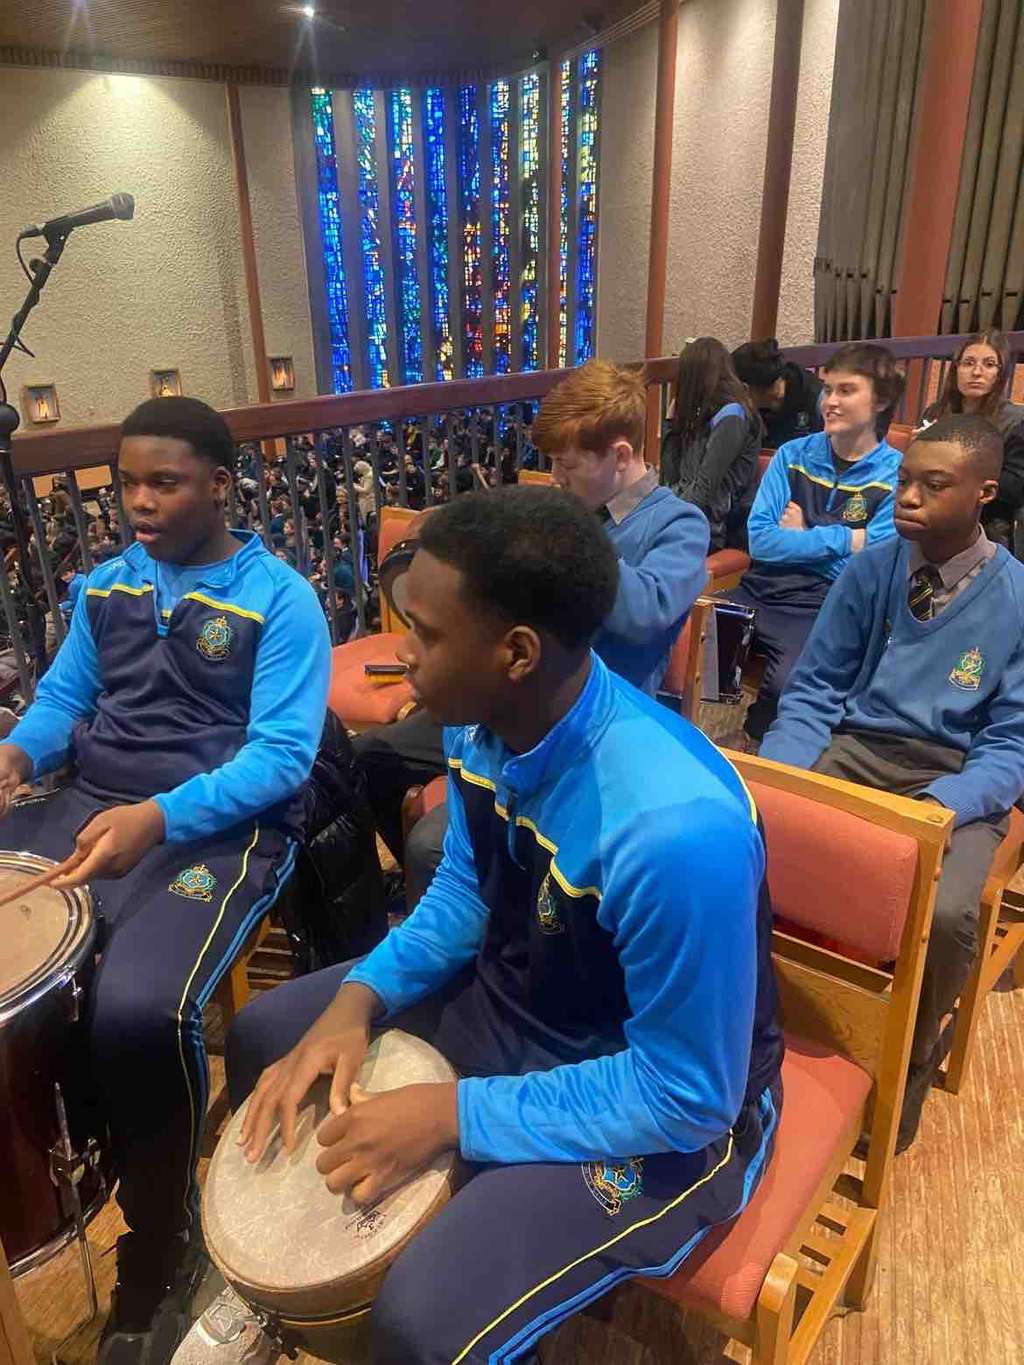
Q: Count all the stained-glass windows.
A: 9